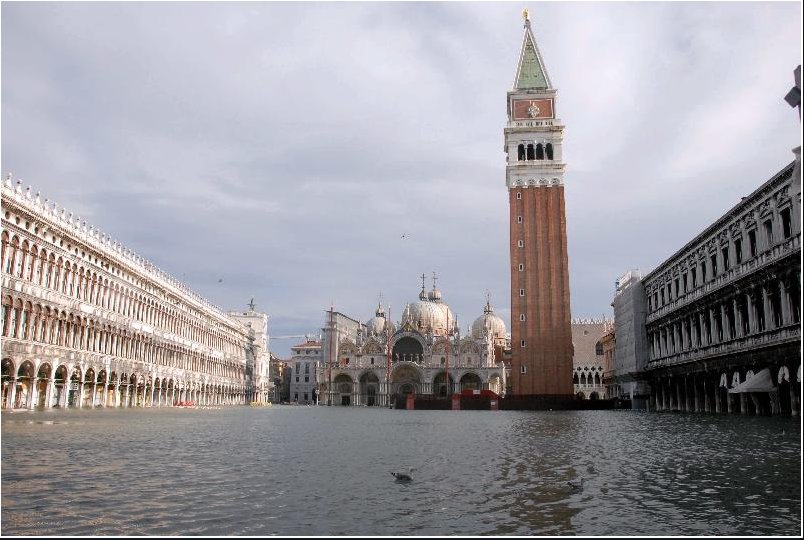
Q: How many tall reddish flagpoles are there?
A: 3